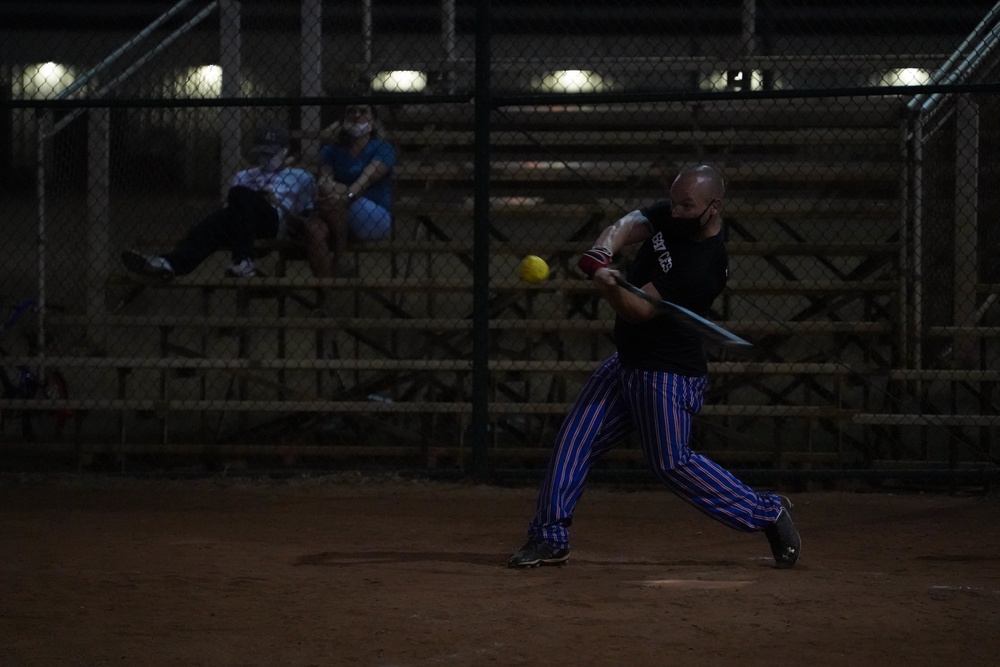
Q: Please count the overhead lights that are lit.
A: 6